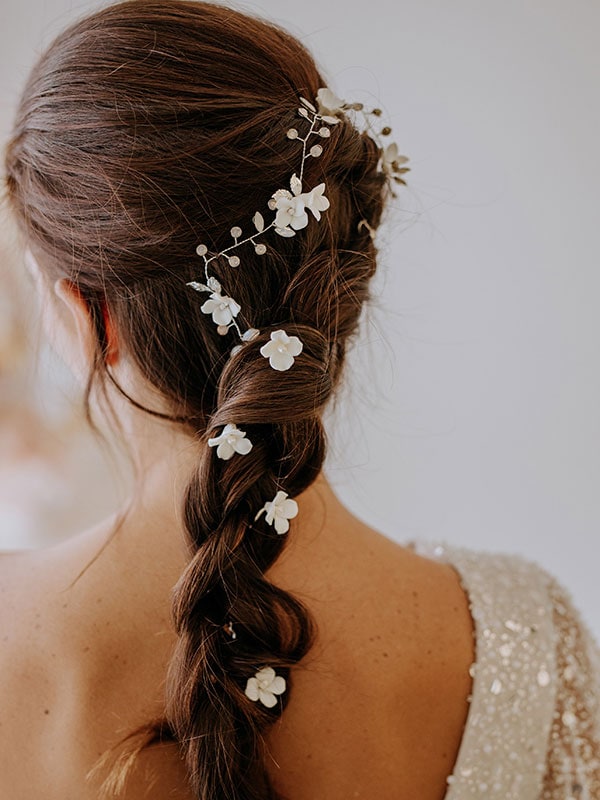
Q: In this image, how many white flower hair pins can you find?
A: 4